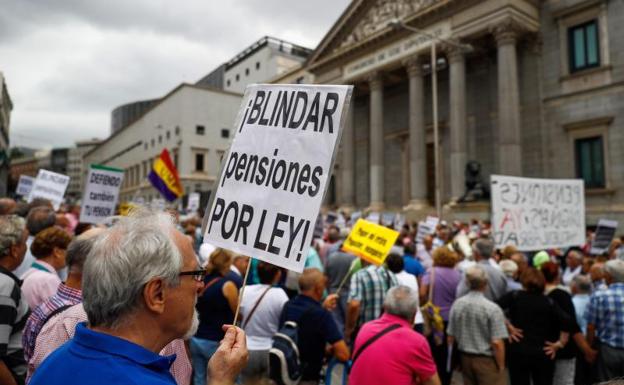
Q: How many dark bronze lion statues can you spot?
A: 1